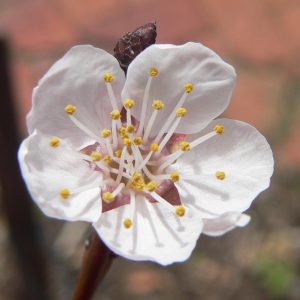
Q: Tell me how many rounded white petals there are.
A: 5